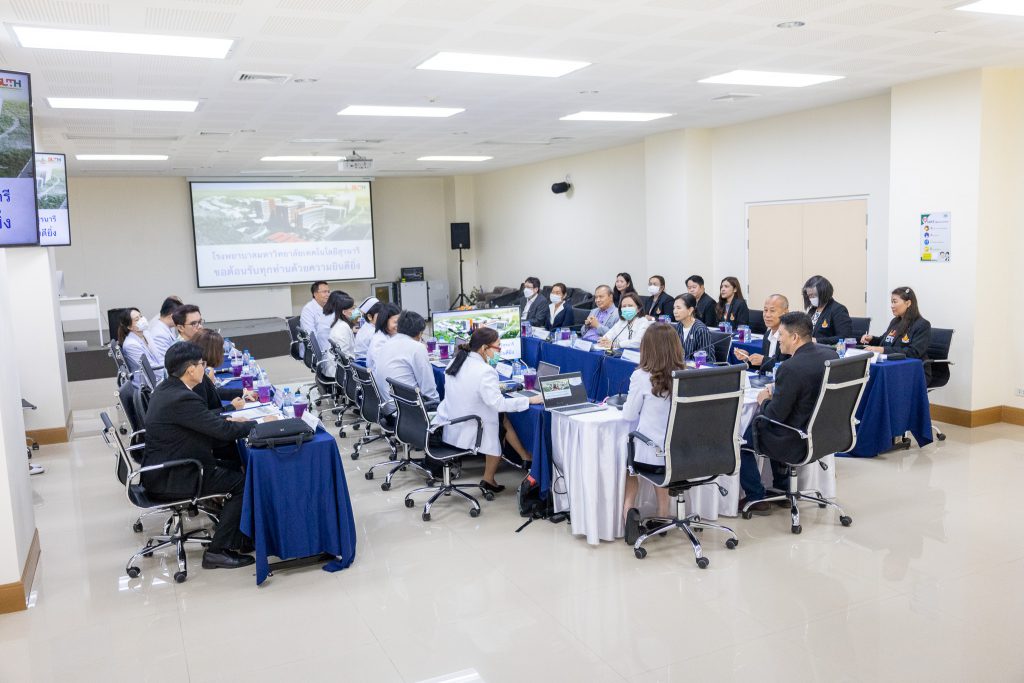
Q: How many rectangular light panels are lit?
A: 10